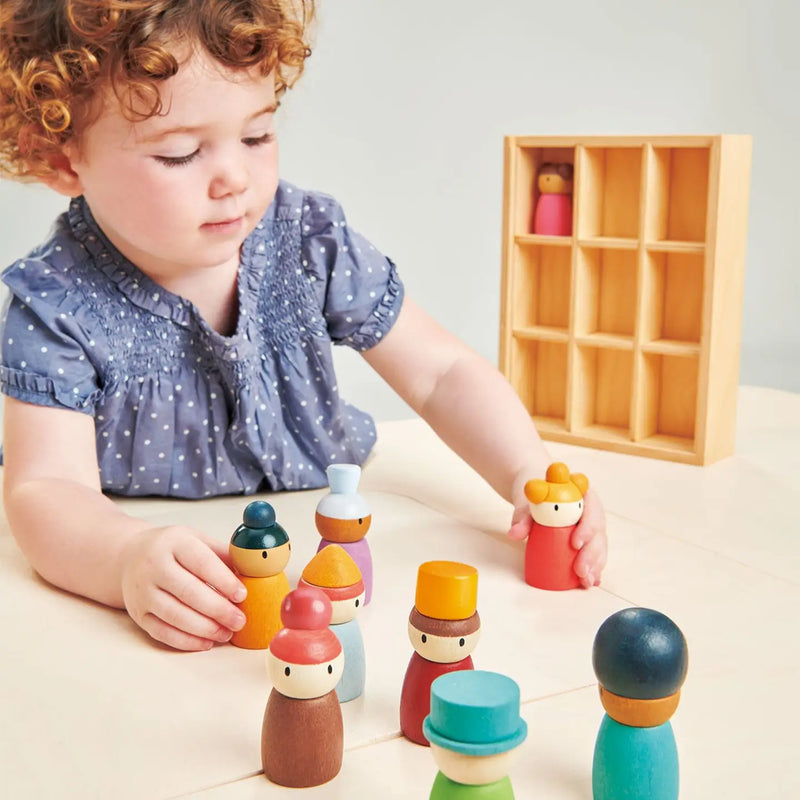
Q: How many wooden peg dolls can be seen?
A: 9